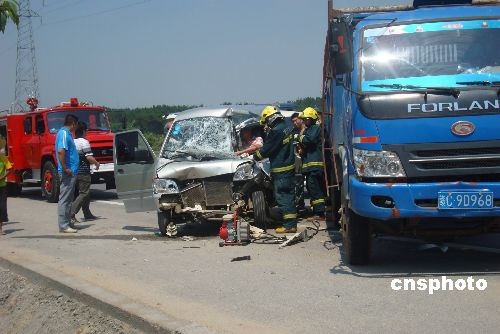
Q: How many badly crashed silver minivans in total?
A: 1